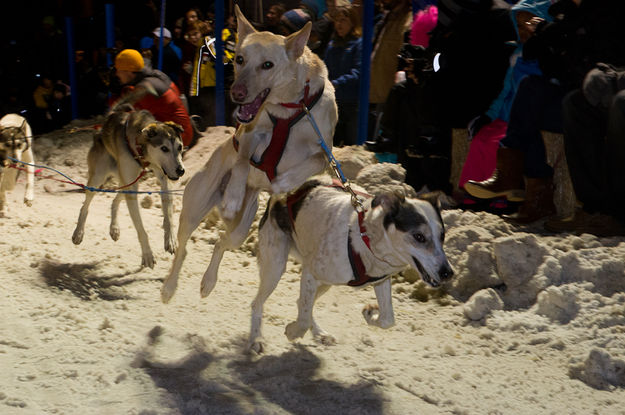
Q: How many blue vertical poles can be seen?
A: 5